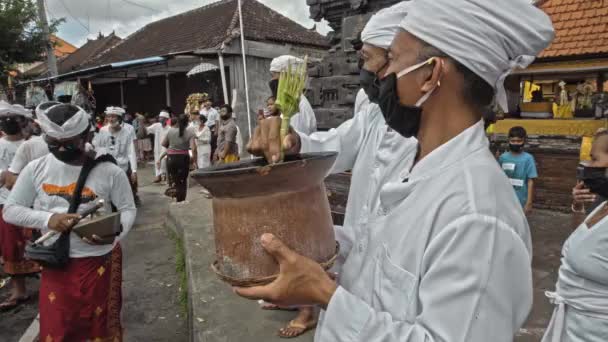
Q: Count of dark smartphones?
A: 1